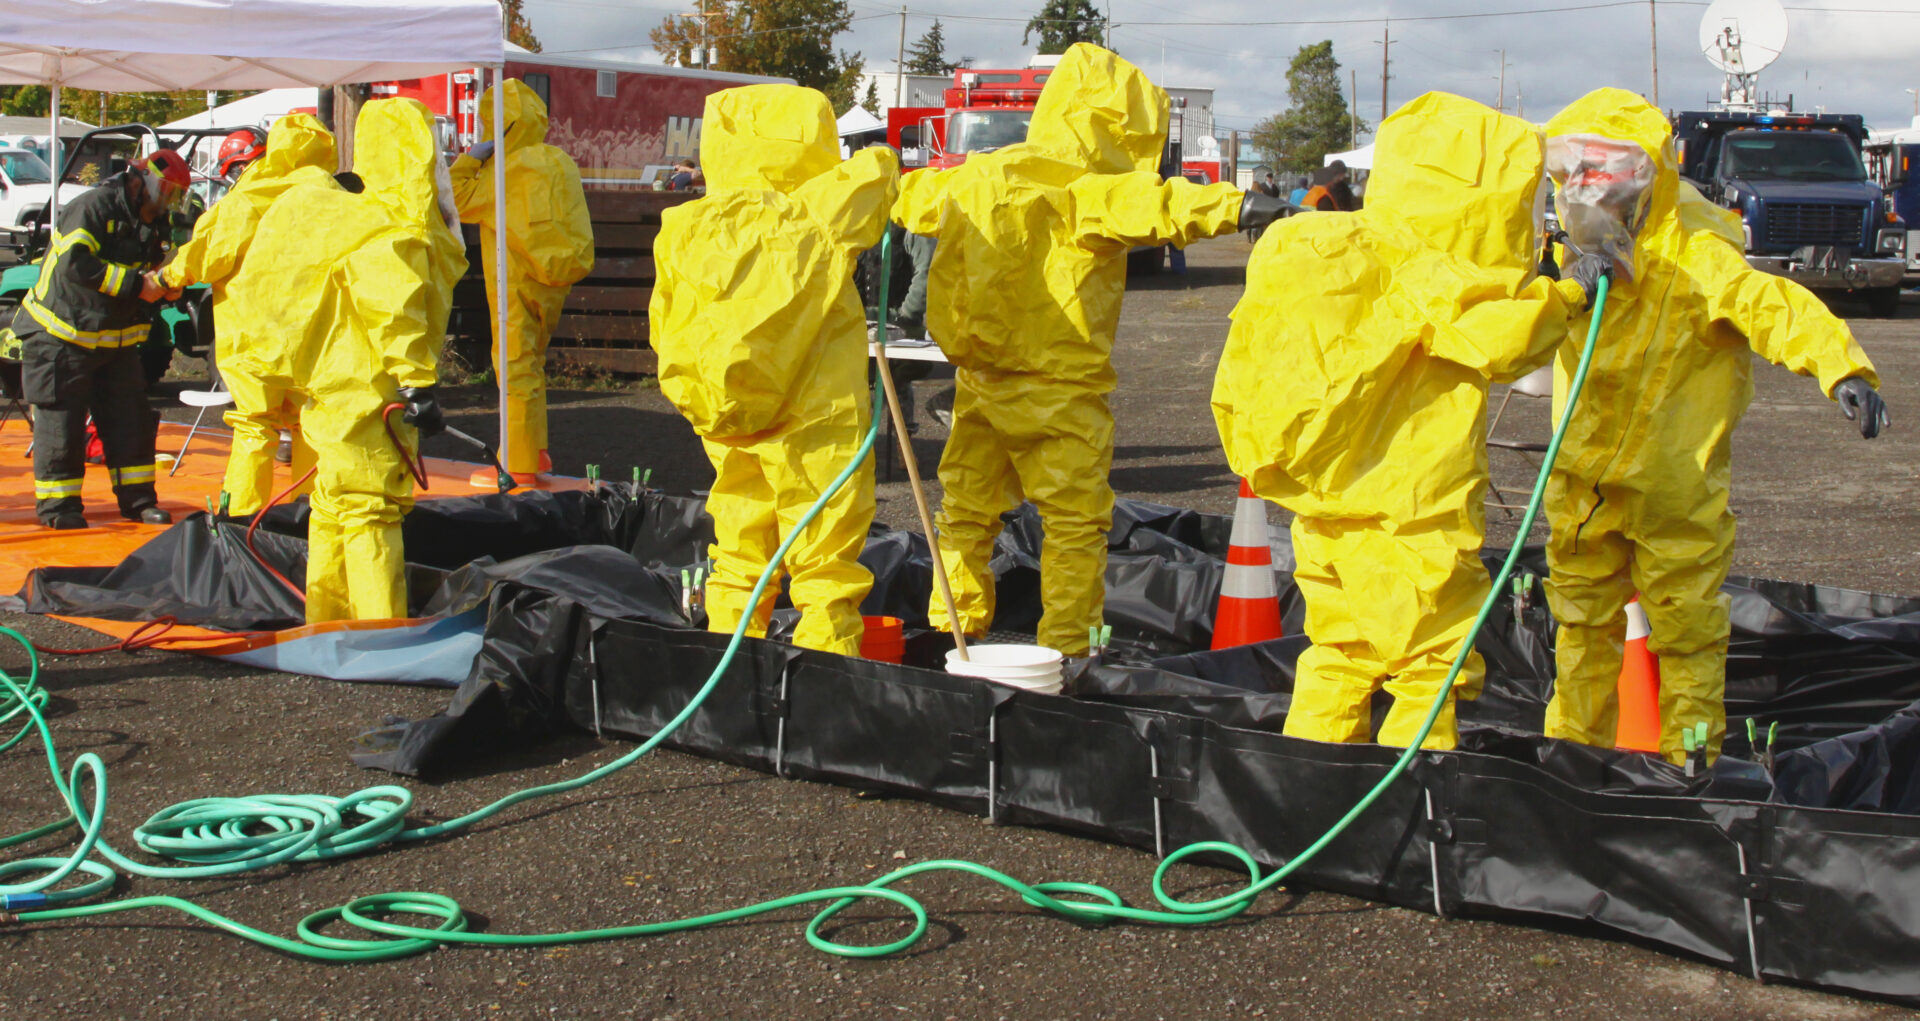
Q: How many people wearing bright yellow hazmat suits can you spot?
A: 7